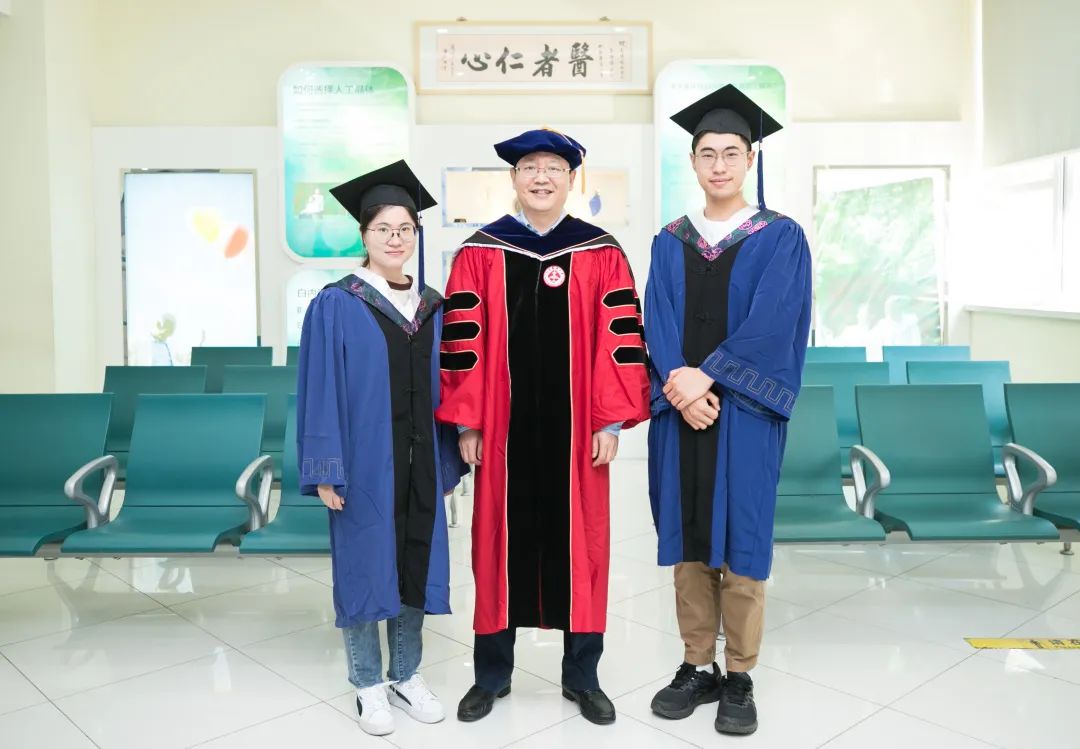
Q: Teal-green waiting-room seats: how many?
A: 14